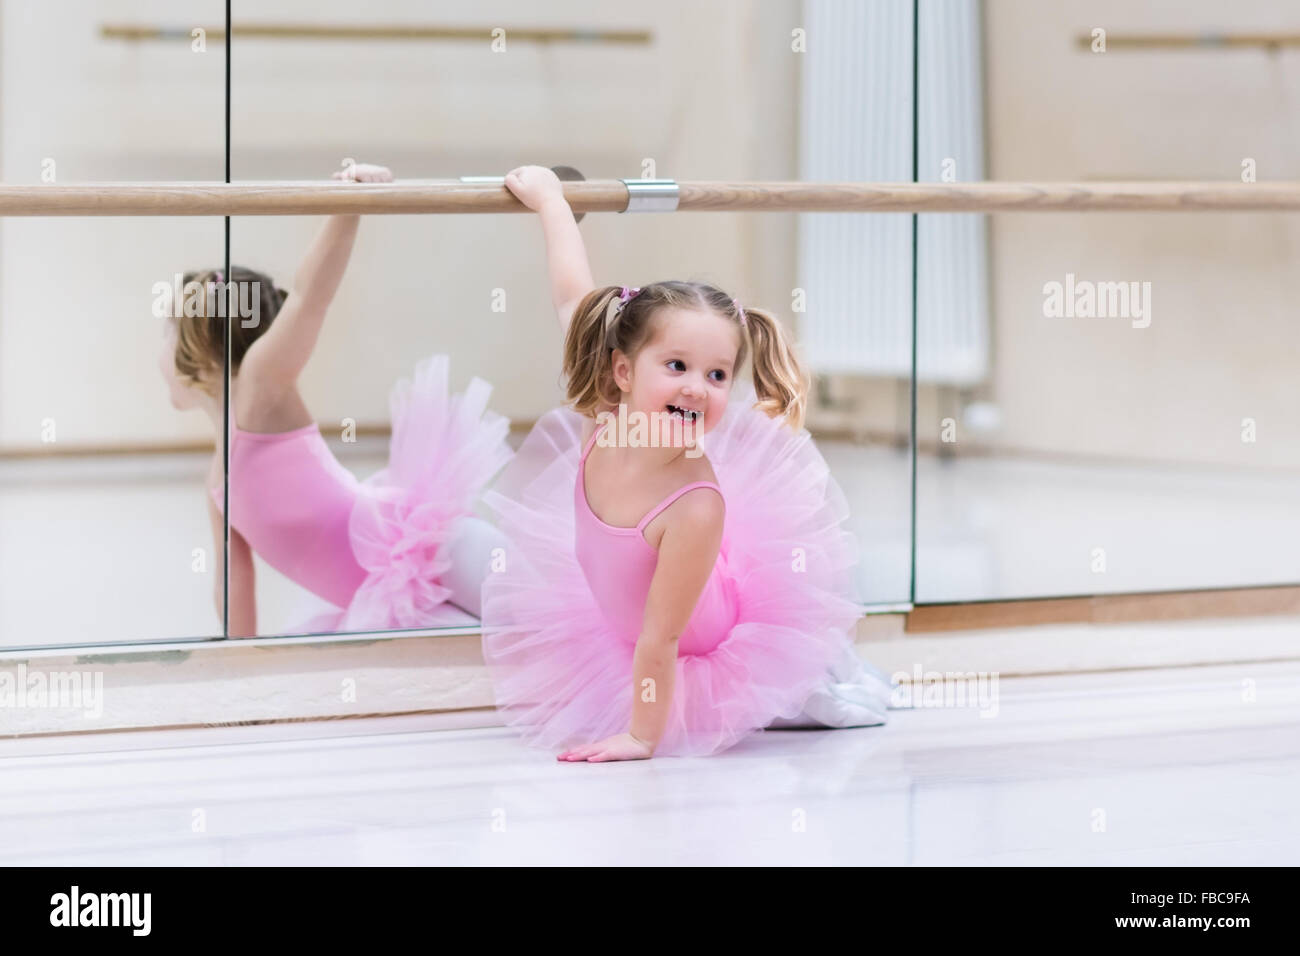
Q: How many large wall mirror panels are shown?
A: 3